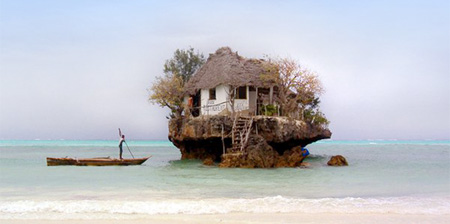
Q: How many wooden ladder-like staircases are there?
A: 1